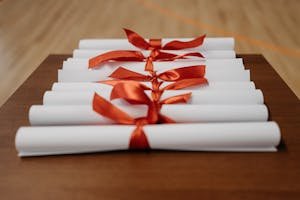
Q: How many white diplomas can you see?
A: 8